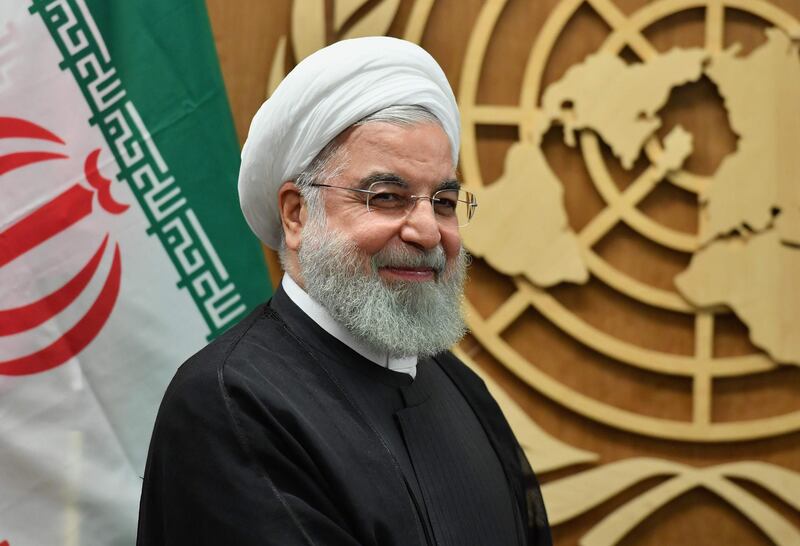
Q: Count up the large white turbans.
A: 1